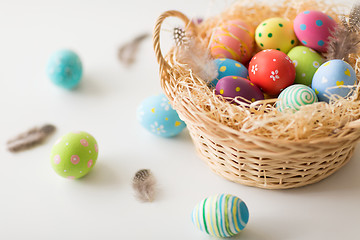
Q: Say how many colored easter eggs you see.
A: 13